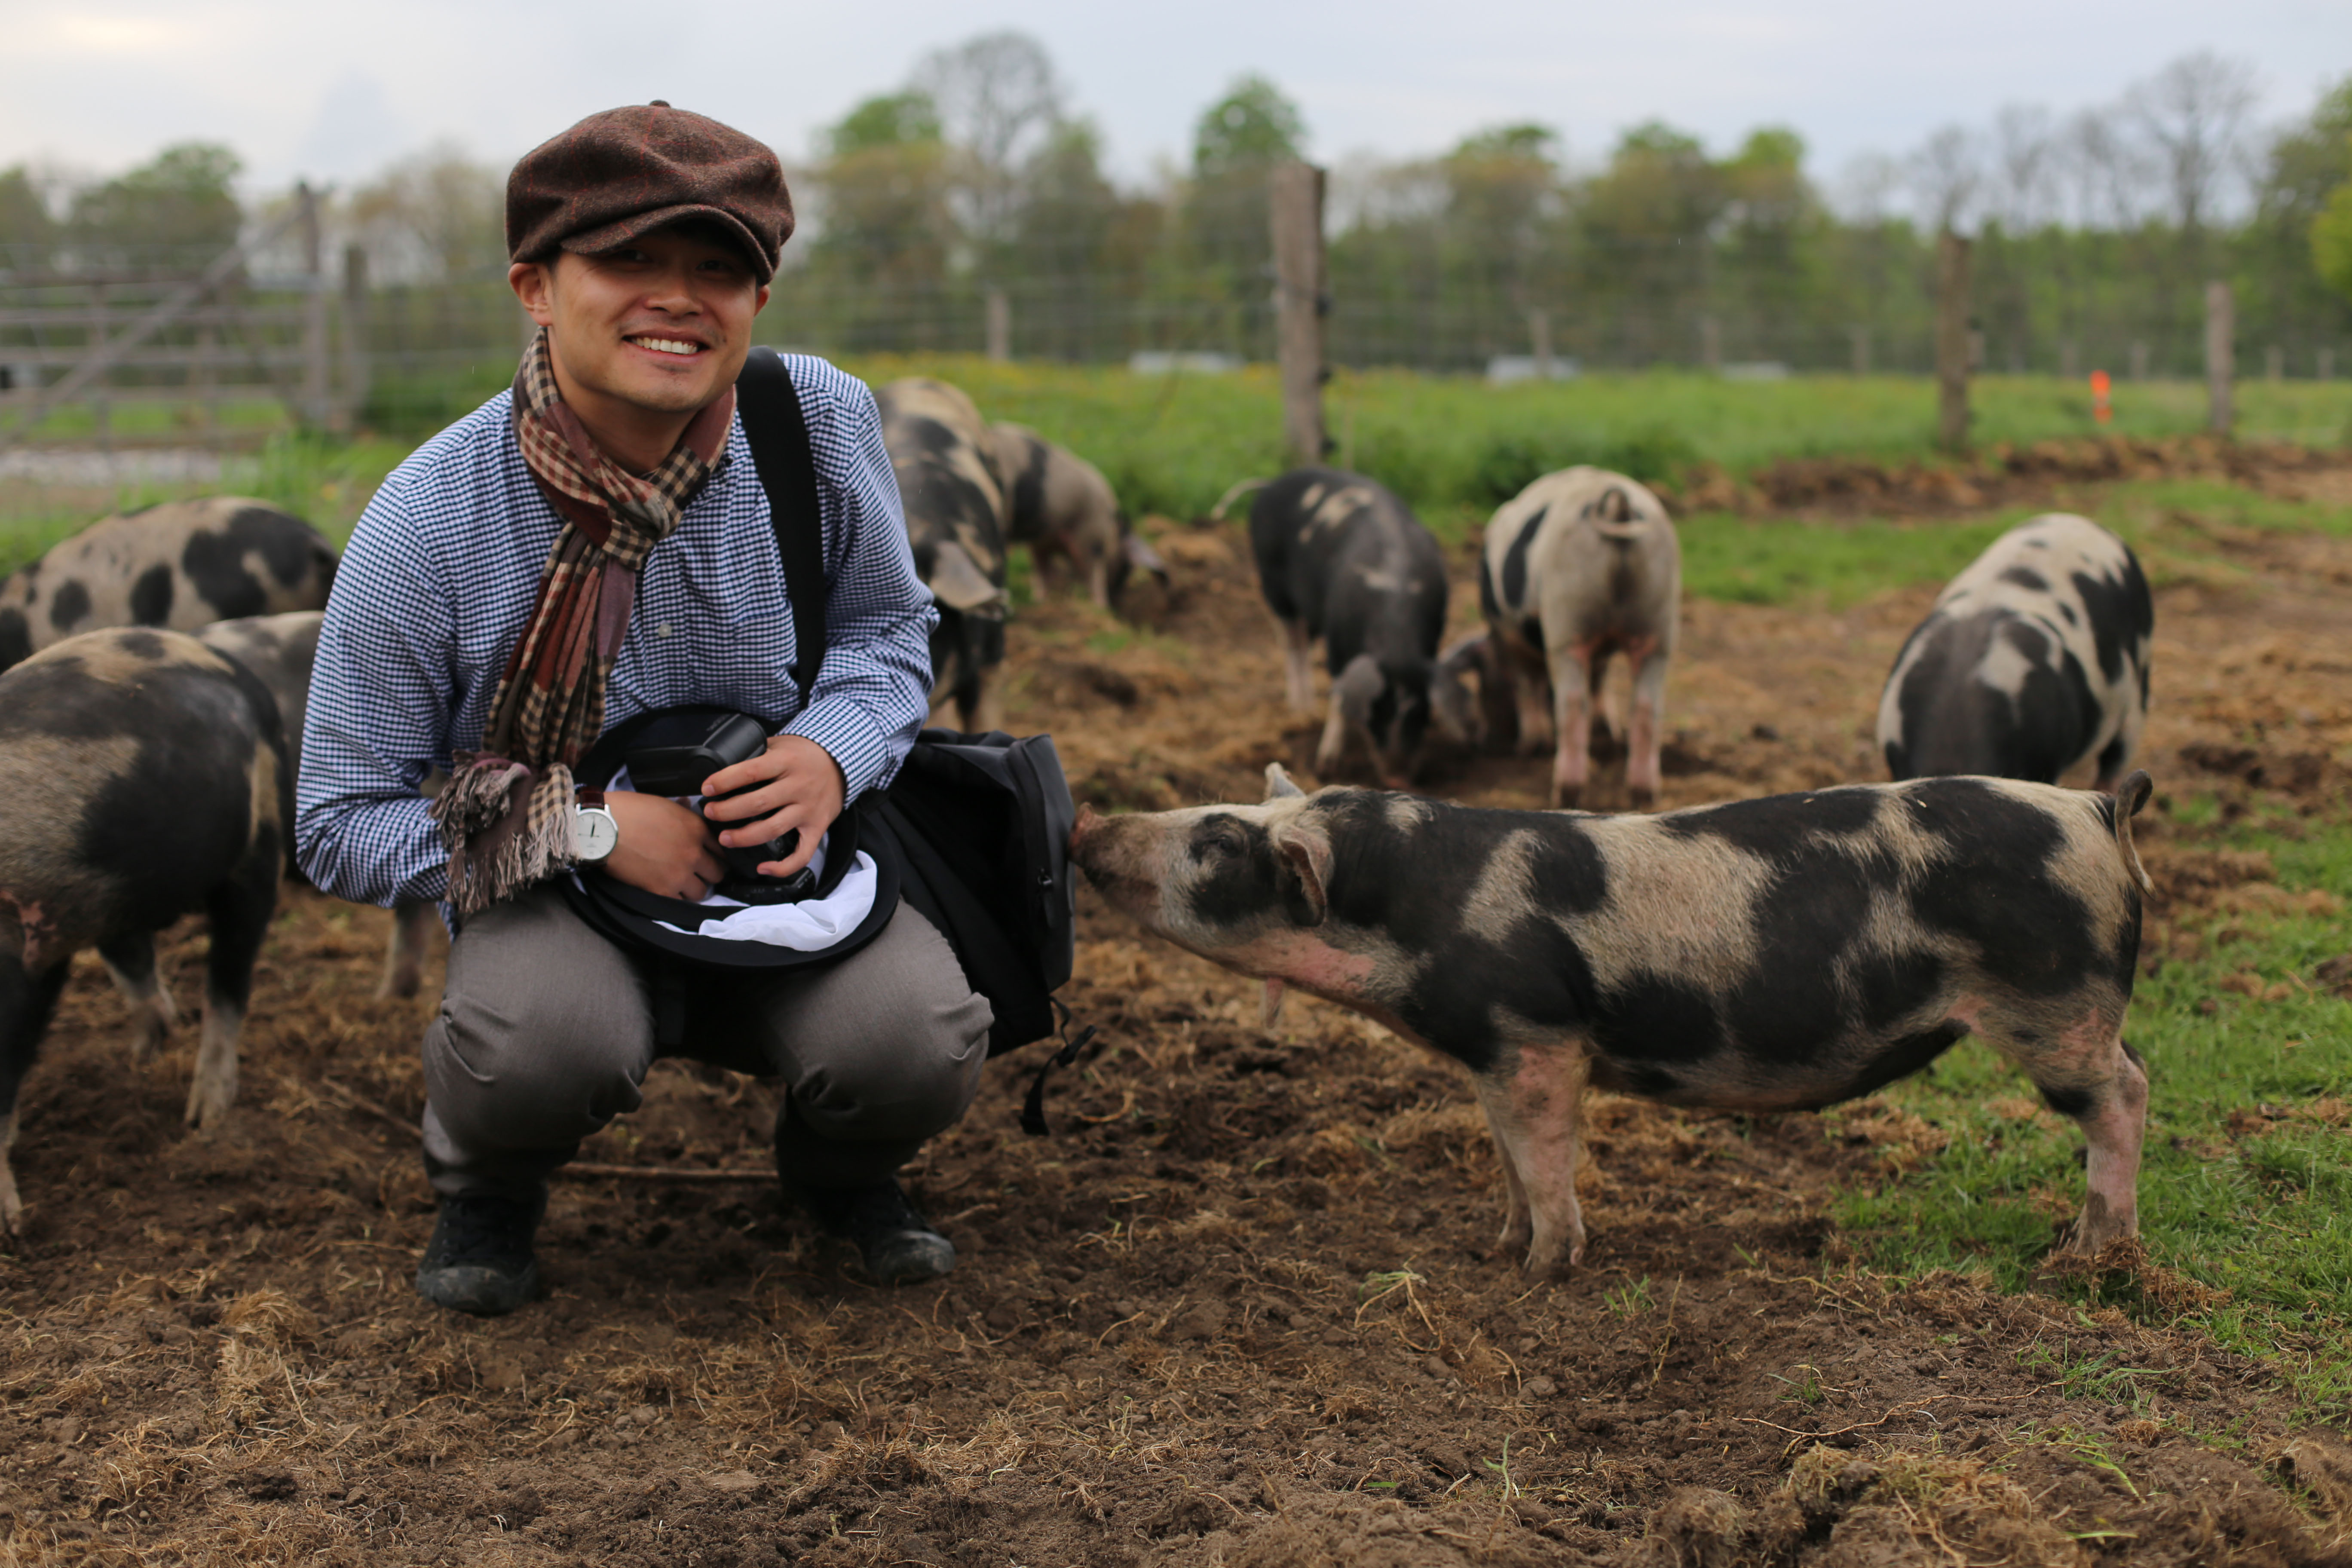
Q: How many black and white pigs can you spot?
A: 9